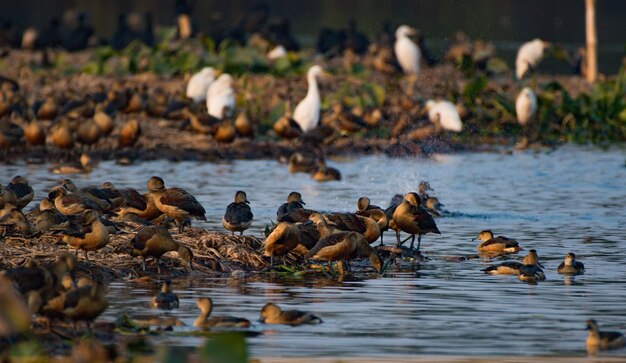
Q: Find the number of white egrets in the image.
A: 7